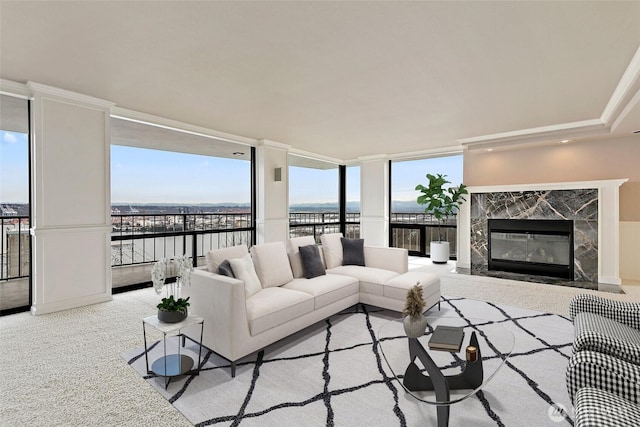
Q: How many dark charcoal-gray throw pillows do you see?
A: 3